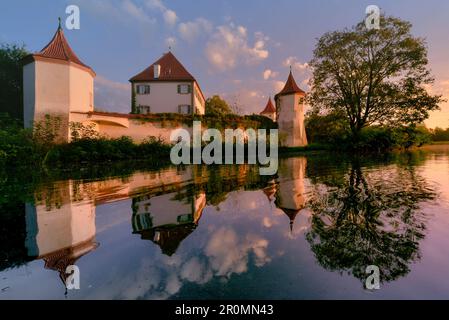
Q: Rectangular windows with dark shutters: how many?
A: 4